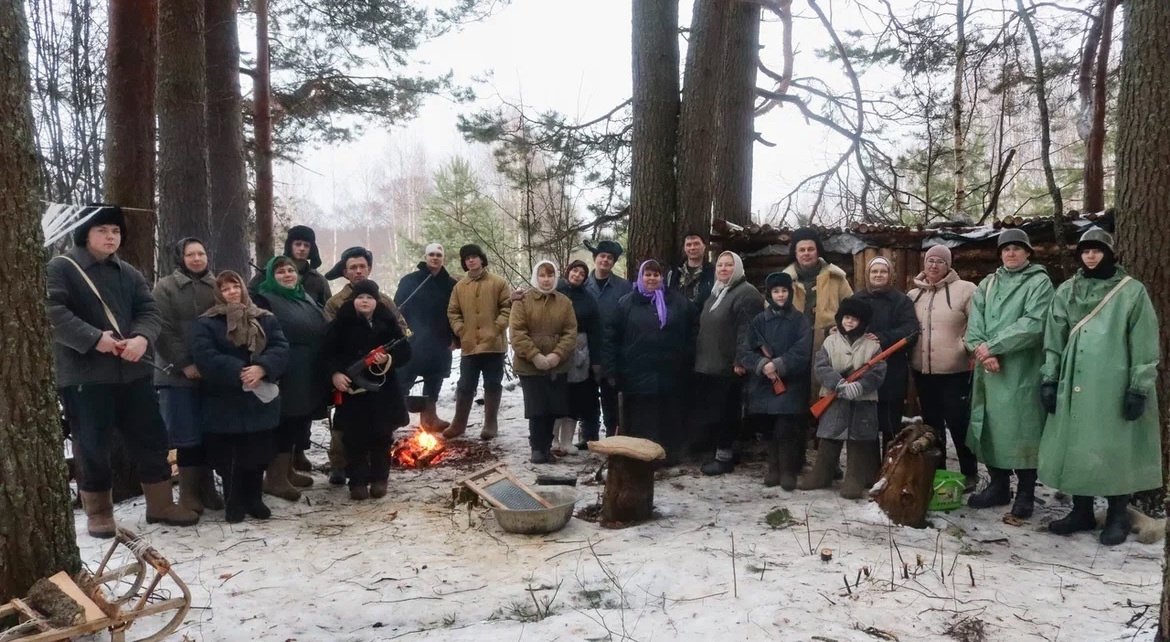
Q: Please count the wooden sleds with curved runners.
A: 1